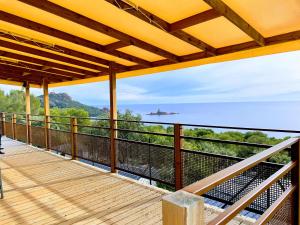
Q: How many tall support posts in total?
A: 3